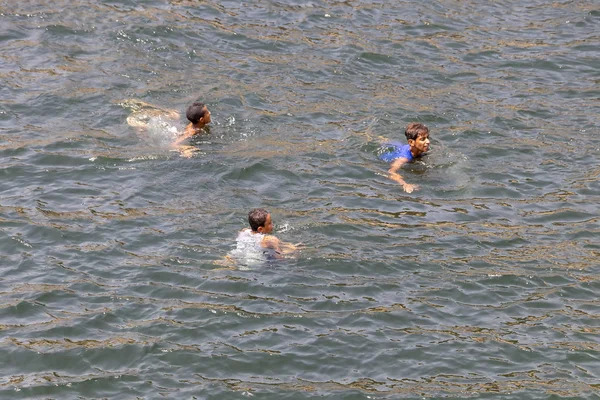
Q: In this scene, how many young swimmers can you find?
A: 3